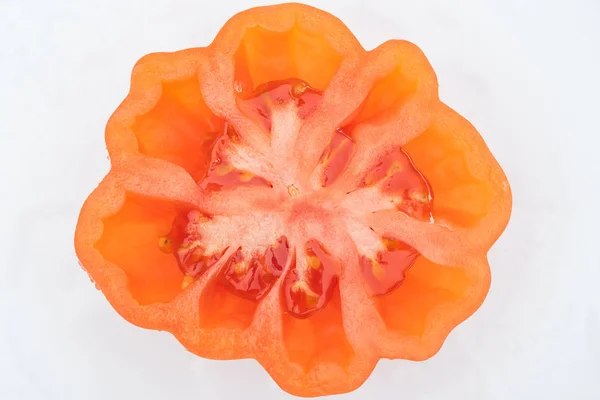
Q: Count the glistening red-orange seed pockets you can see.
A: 8